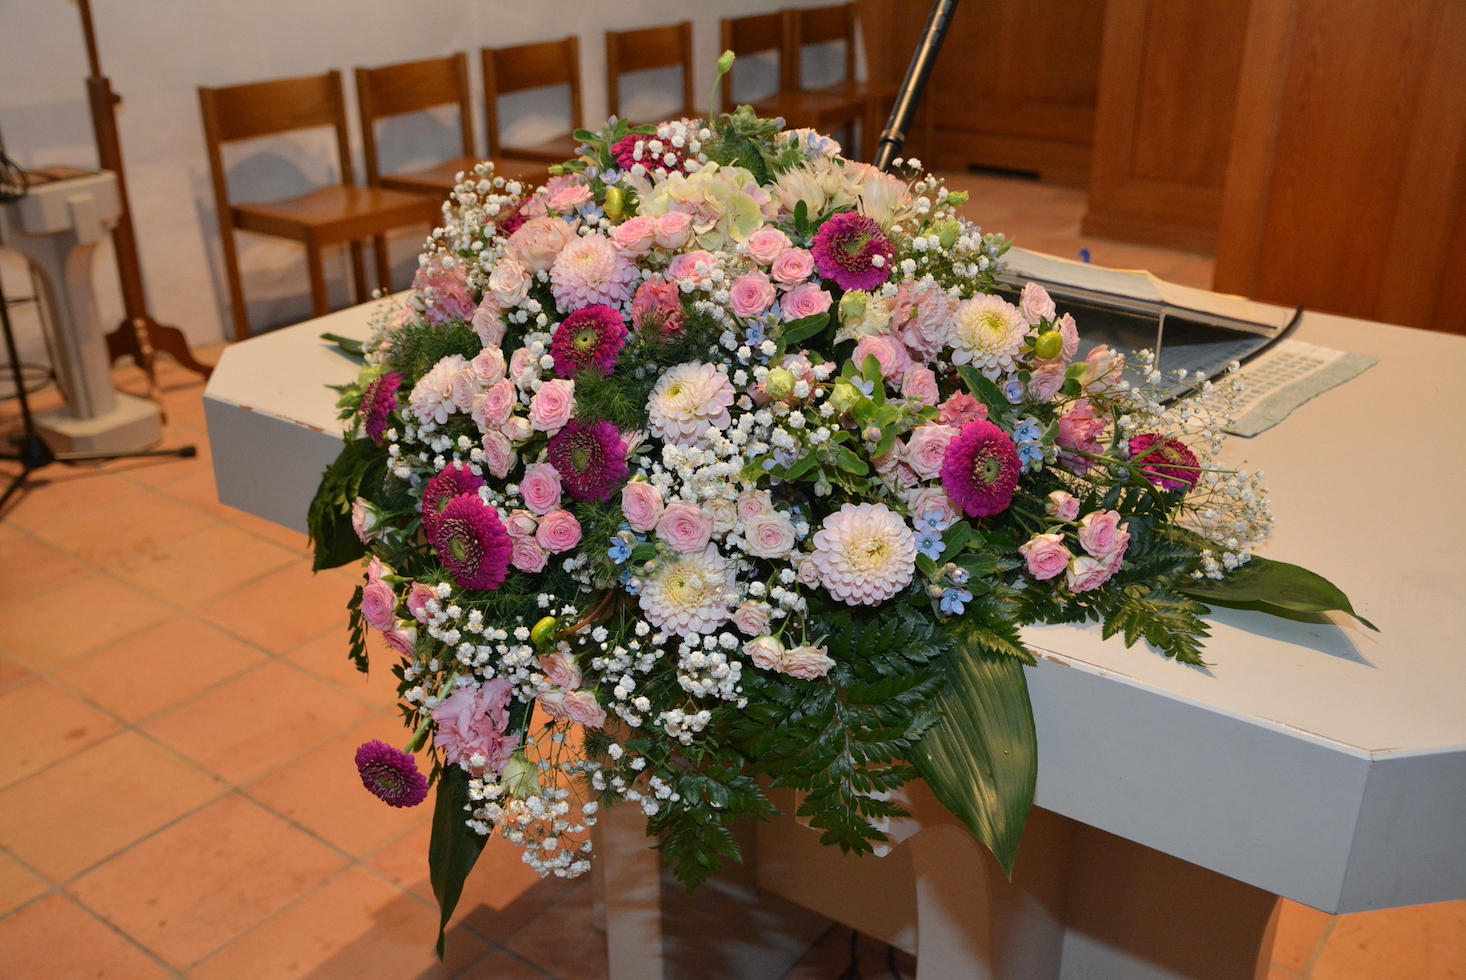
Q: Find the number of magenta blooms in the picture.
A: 11